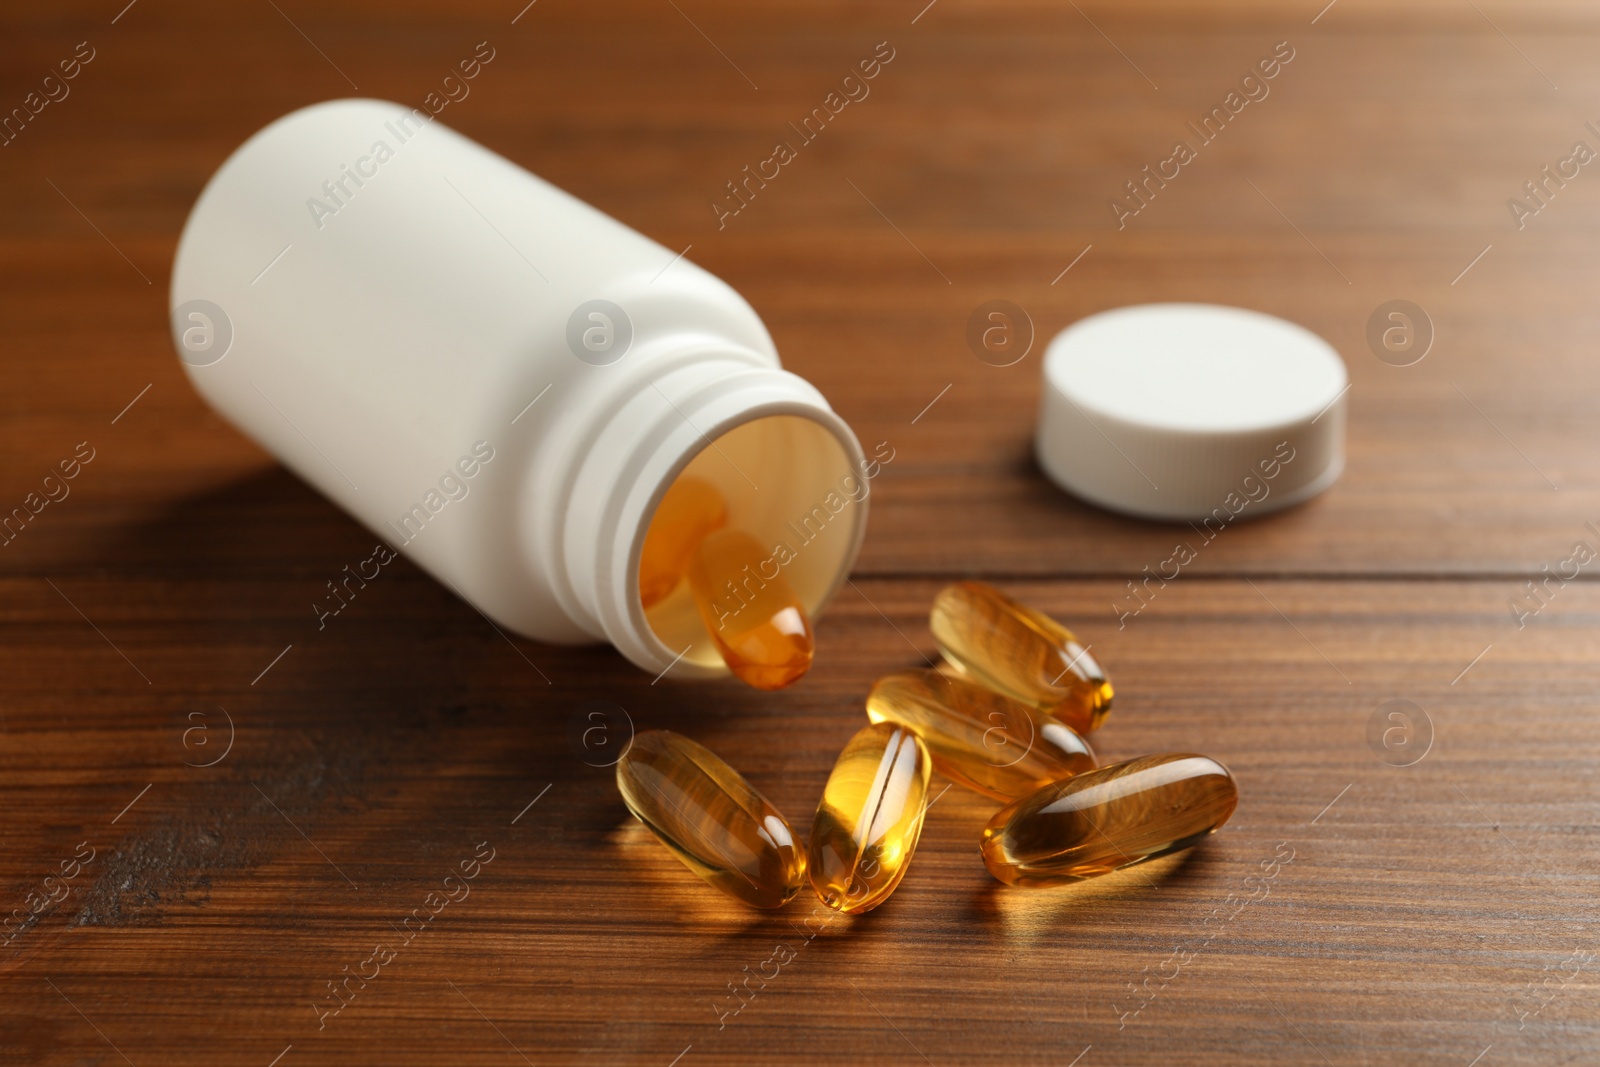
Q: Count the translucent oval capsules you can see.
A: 7